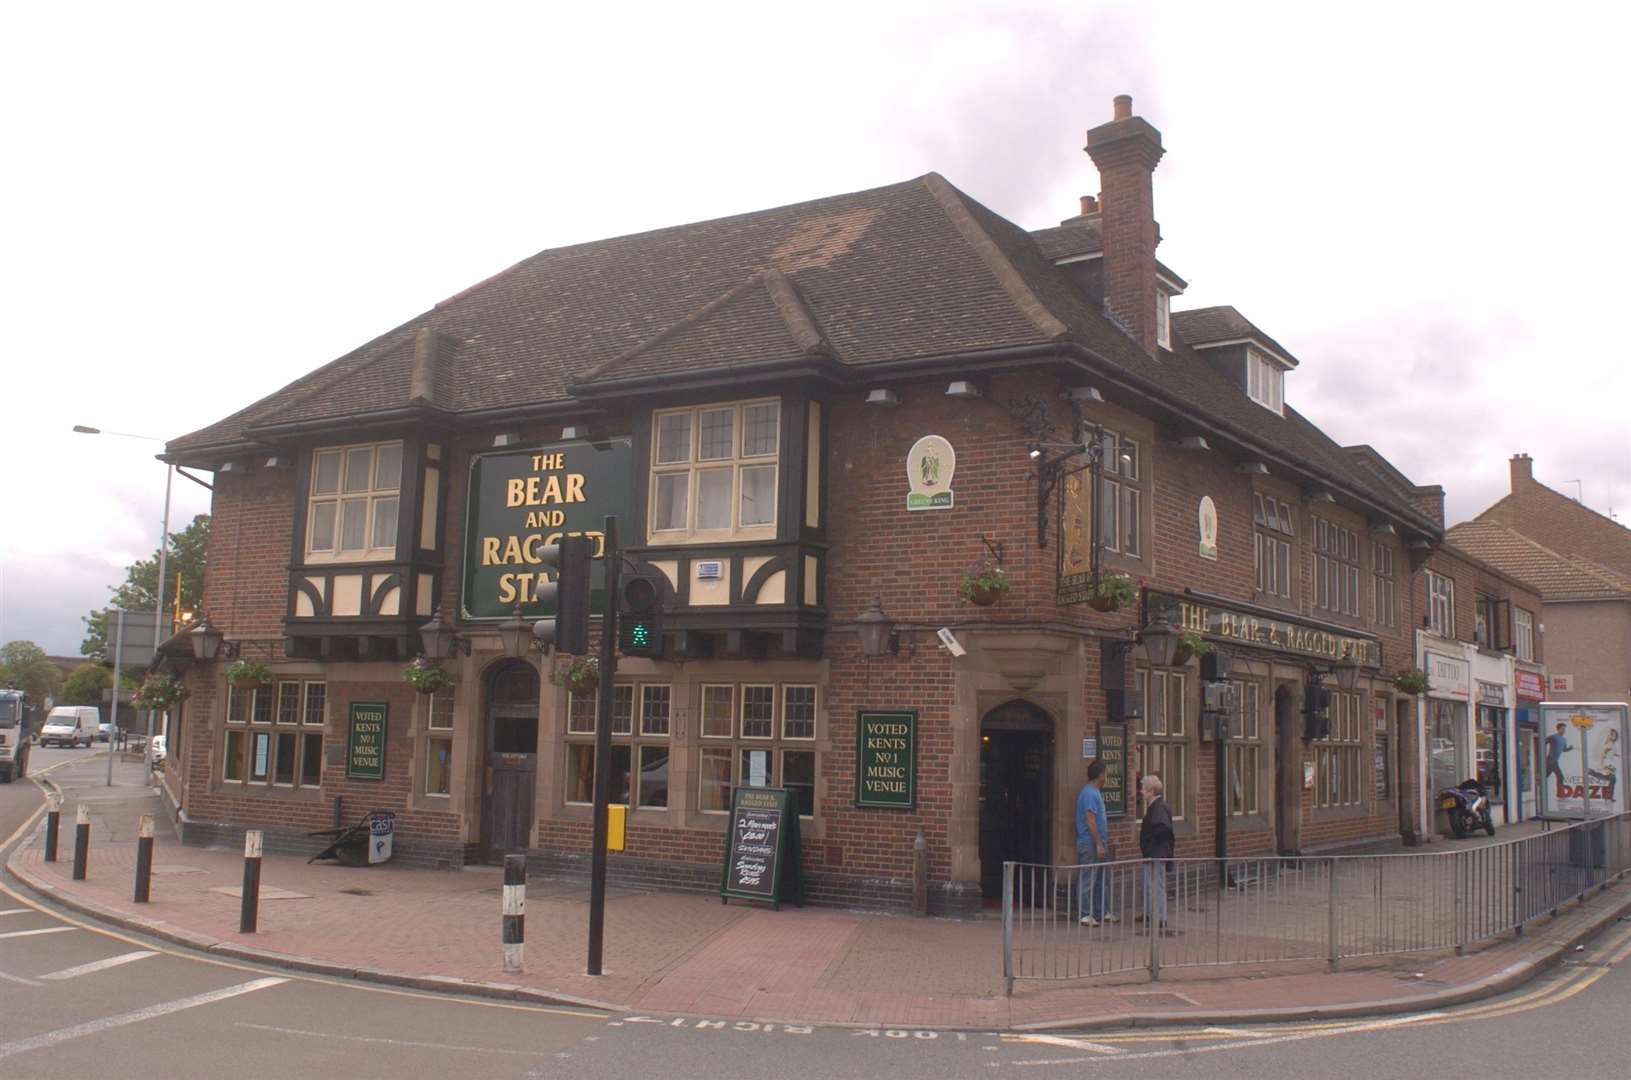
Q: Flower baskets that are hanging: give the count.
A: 8